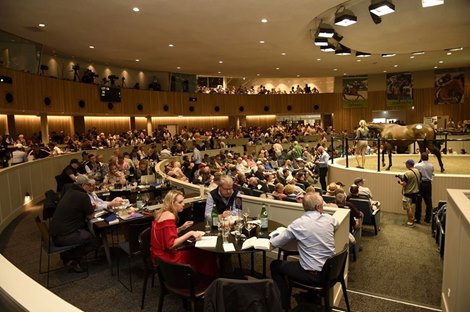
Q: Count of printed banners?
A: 3